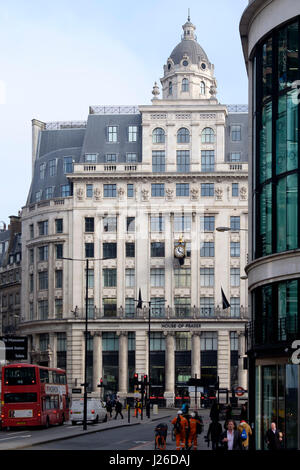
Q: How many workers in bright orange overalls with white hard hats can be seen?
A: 2